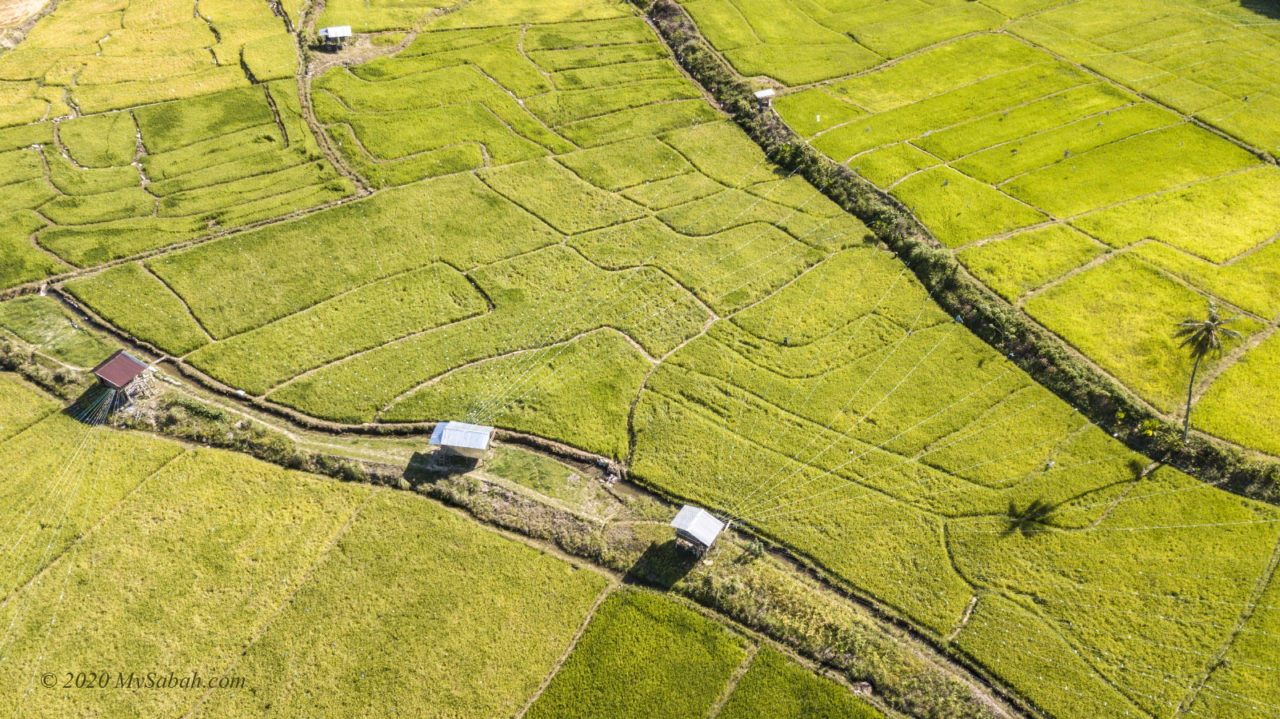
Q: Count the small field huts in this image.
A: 5